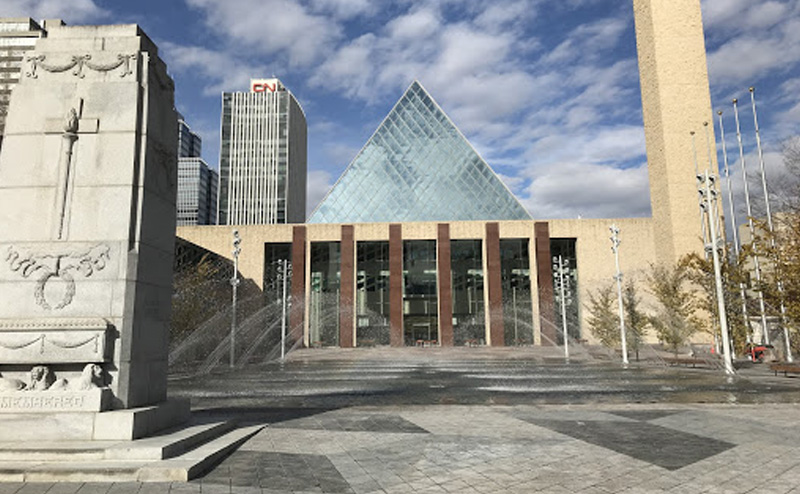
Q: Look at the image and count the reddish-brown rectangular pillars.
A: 6